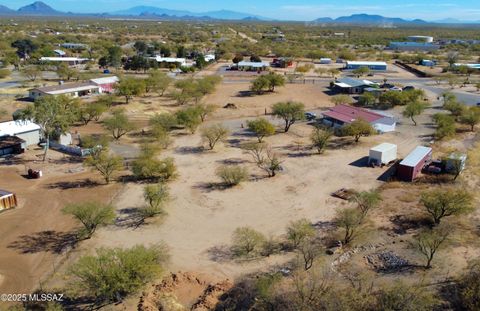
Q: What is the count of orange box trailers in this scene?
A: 0